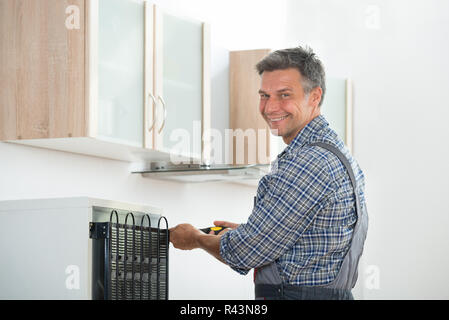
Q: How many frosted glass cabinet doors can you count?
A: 3